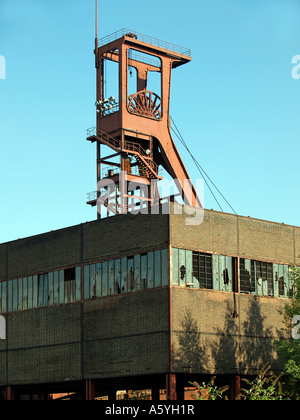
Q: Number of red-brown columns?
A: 4